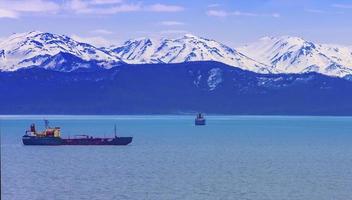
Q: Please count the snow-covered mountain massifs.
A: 3